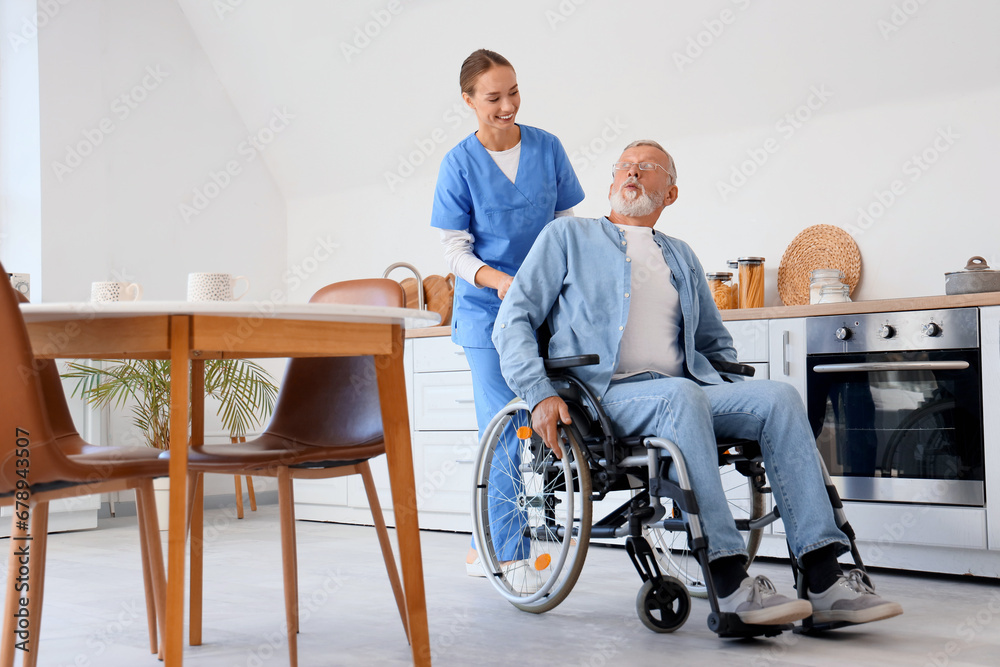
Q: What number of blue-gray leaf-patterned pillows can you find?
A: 0